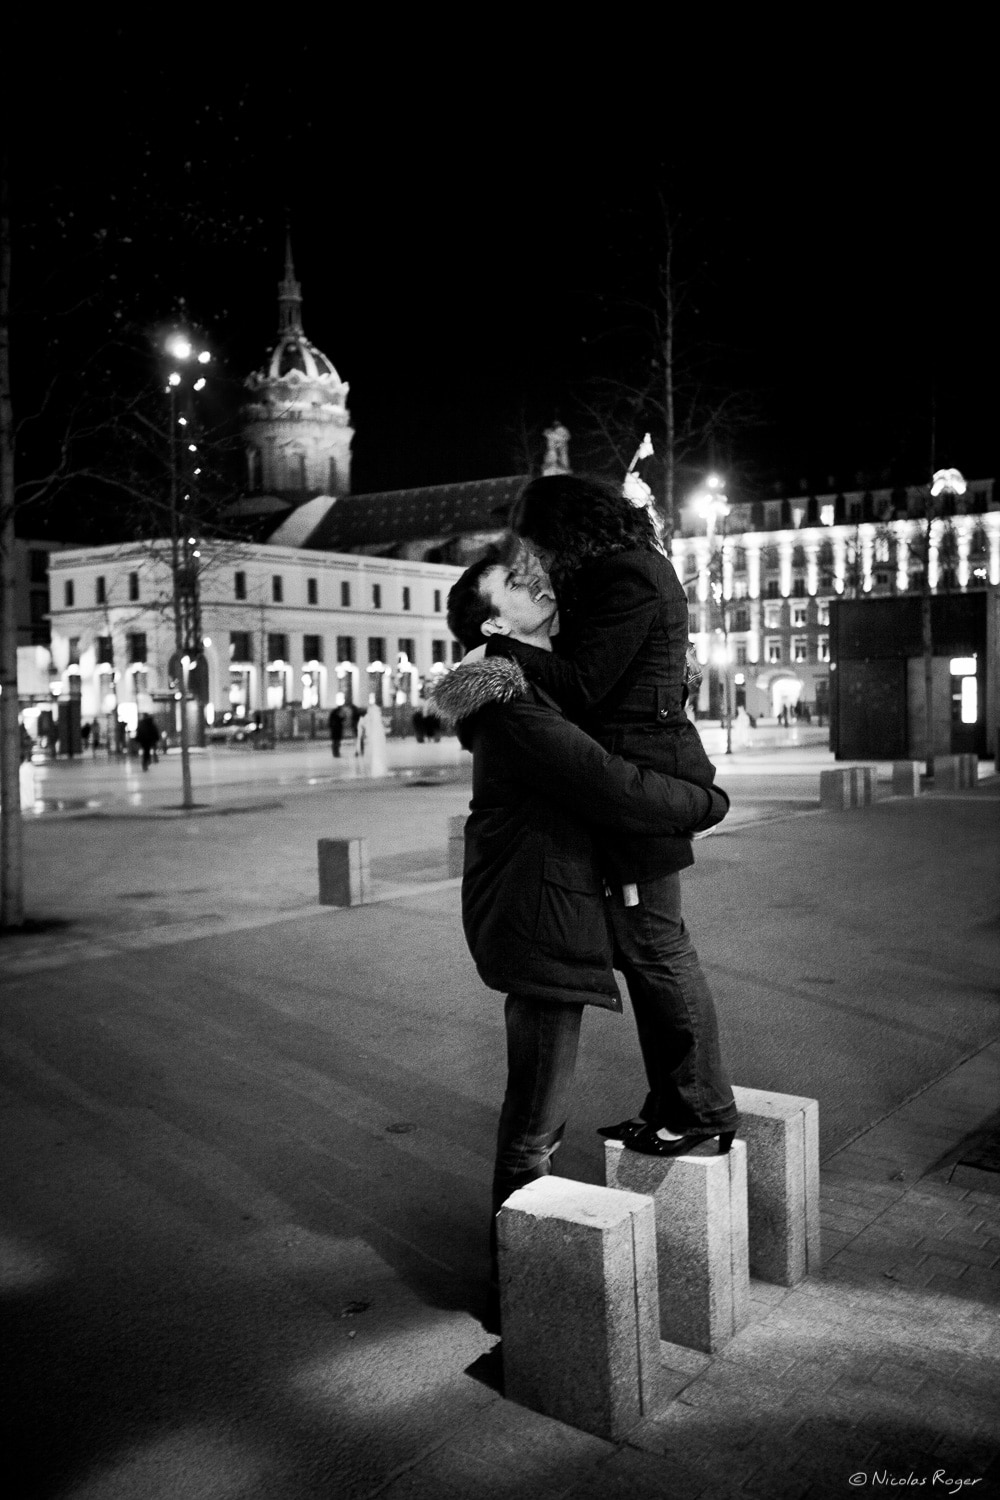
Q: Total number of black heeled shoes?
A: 2